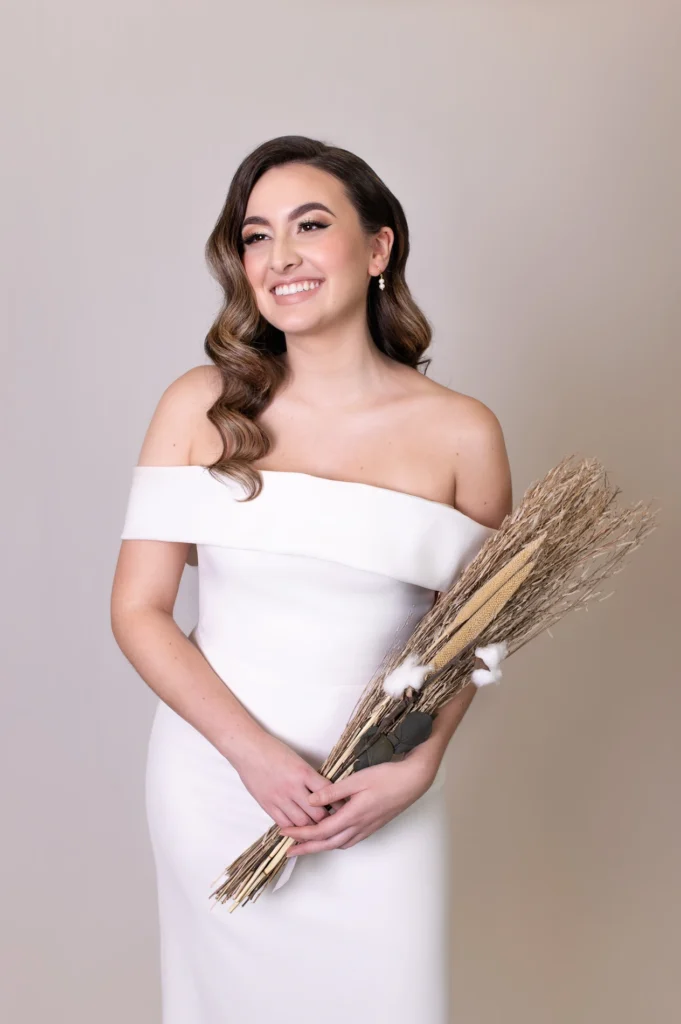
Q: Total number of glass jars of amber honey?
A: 0